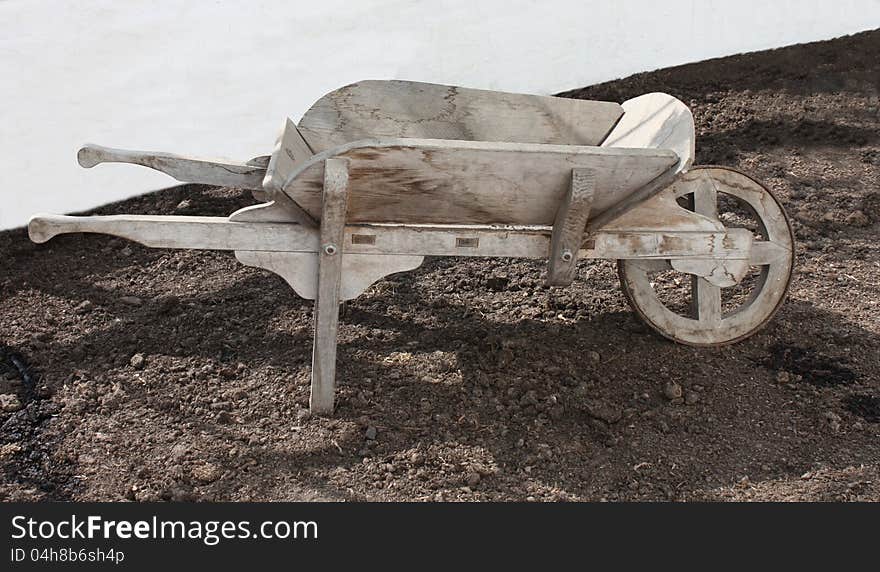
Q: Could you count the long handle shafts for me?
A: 2